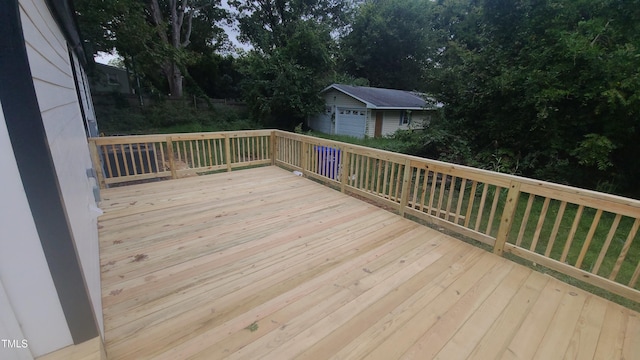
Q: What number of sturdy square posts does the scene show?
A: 8